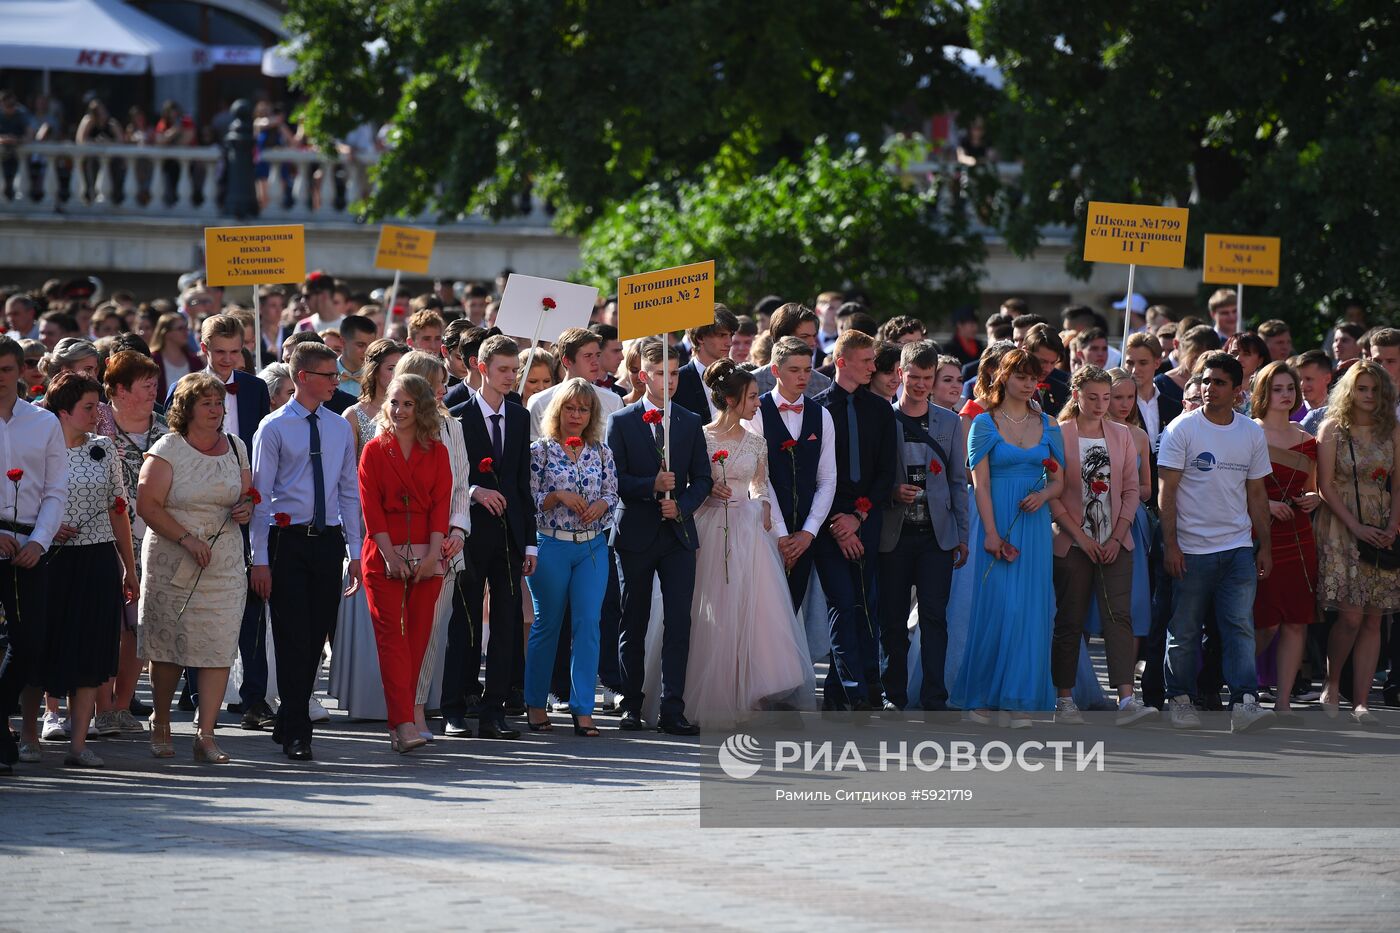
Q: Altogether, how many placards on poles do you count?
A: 6